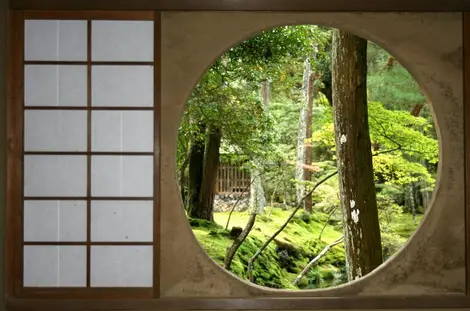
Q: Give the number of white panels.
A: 12